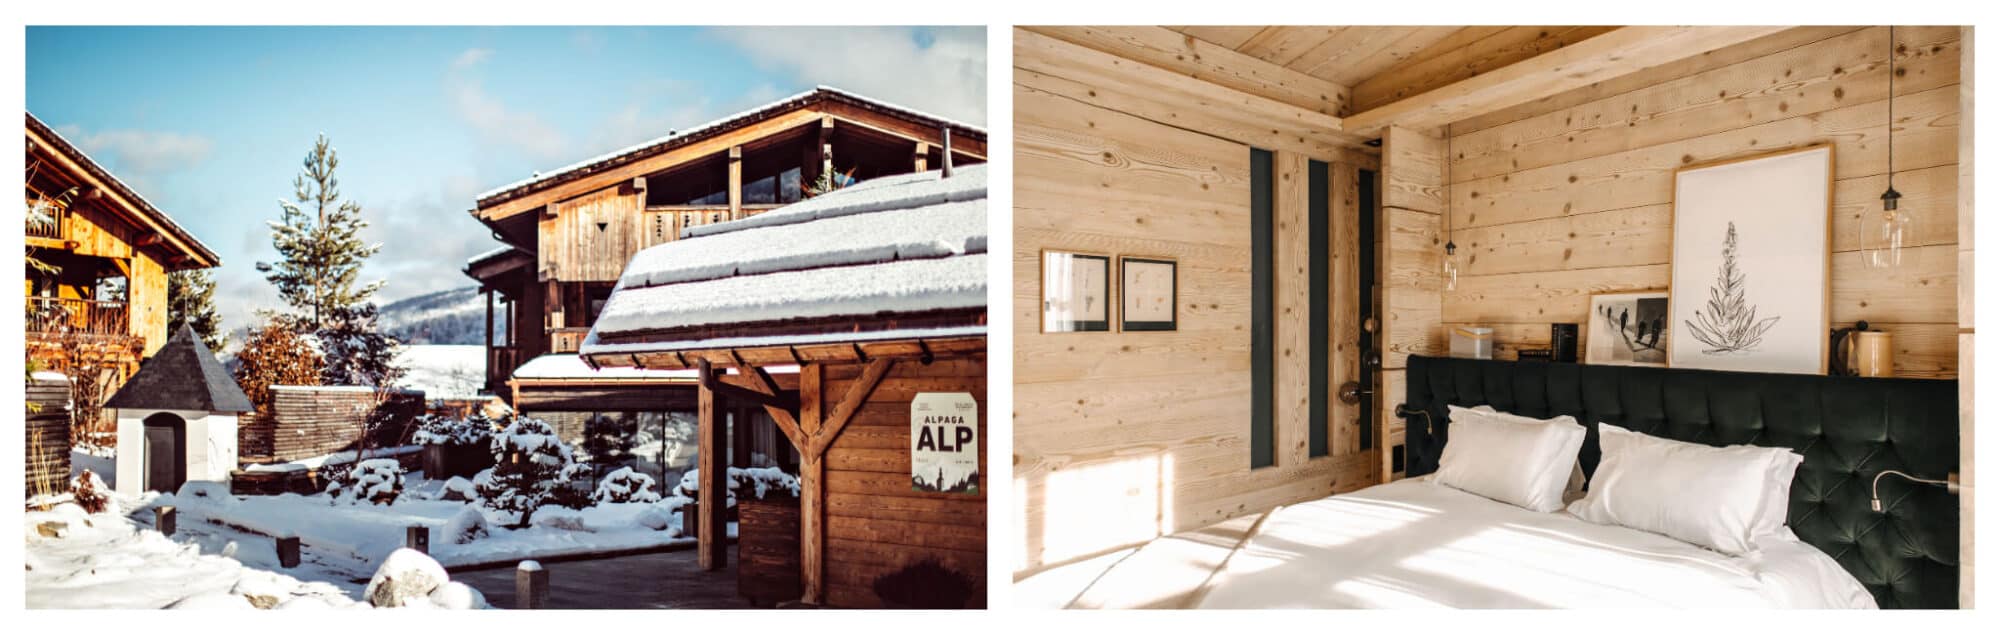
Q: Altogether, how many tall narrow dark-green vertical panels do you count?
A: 3